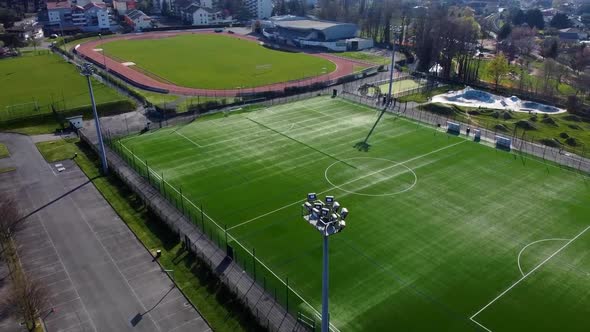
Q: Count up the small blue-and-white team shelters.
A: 3